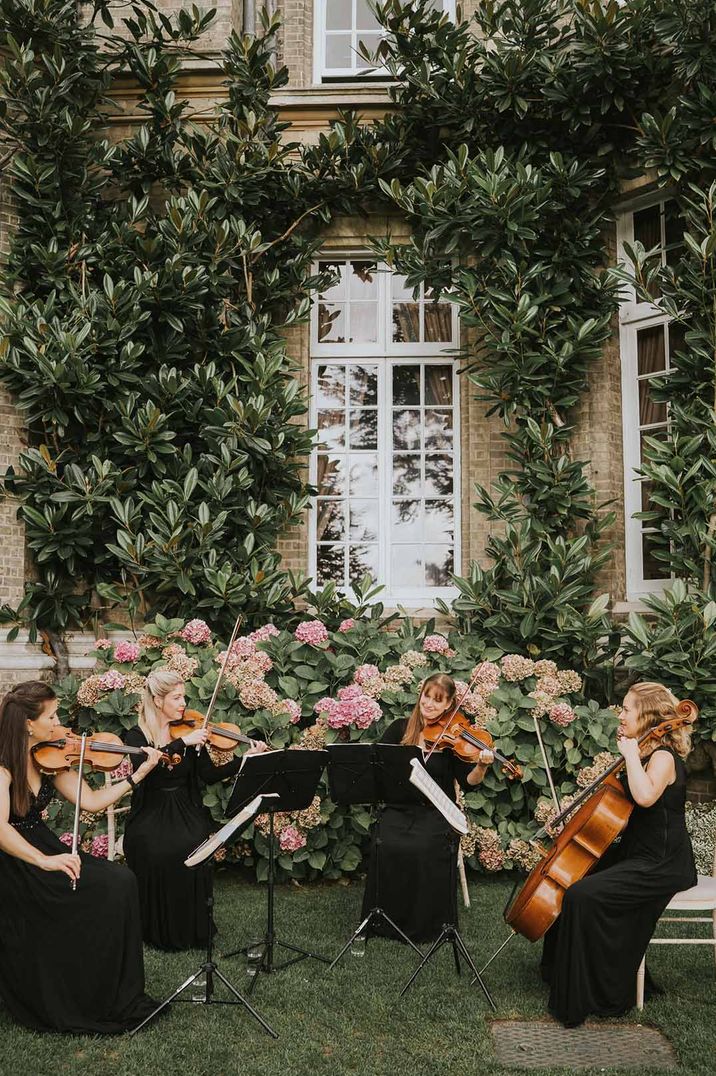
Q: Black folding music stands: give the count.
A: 4